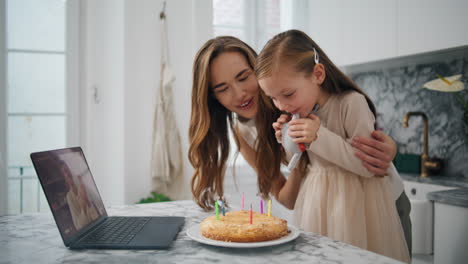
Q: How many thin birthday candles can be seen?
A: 6